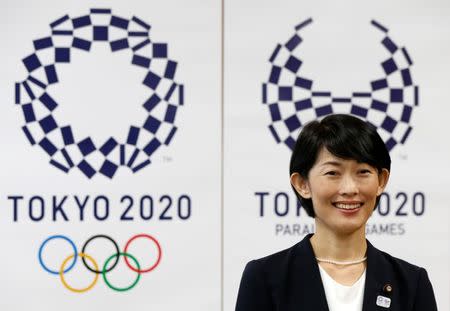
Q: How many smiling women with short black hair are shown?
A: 1